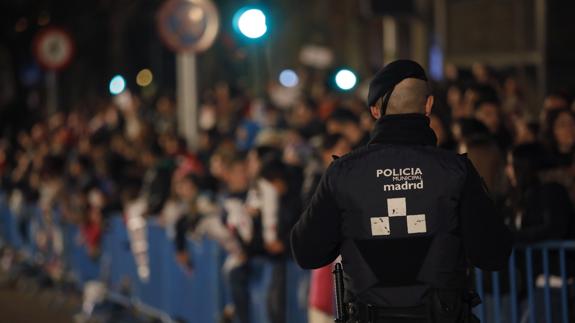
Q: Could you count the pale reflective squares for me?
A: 3